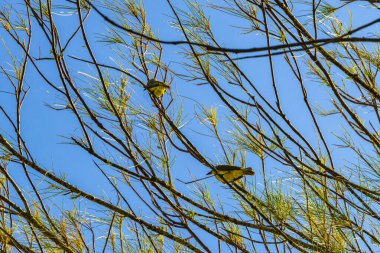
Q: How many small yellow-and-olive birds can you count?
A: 2